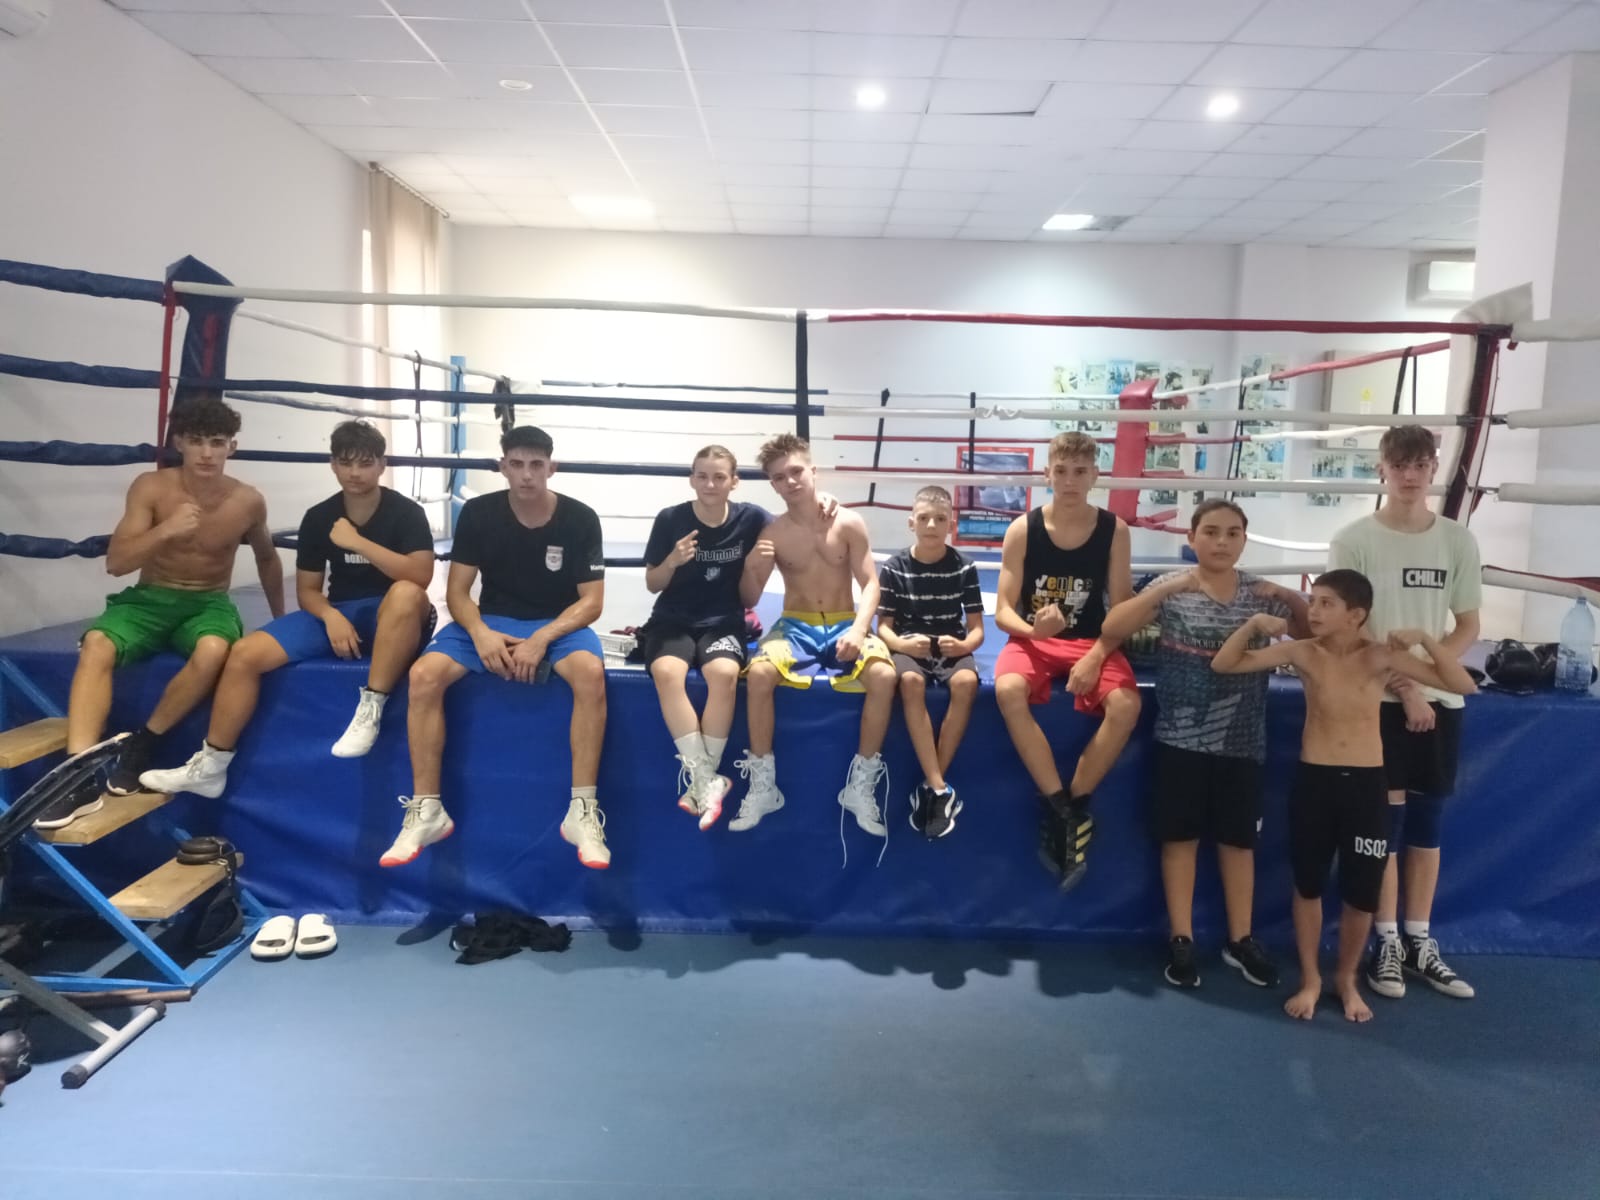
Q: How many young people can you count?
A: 10